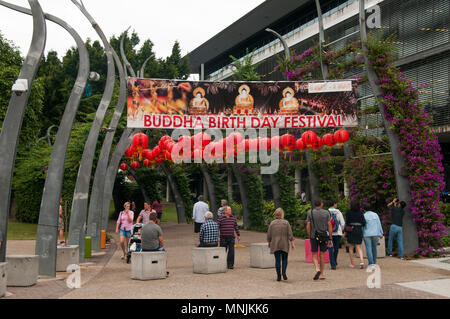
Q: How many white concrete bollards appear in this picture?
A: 7